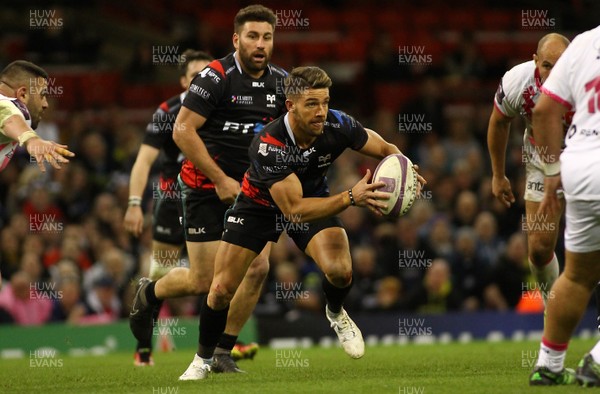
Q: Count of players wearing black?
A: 3